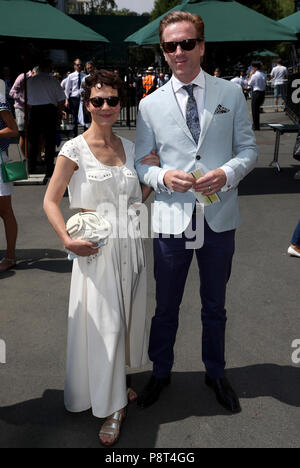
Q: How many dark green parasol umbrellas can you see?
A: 4